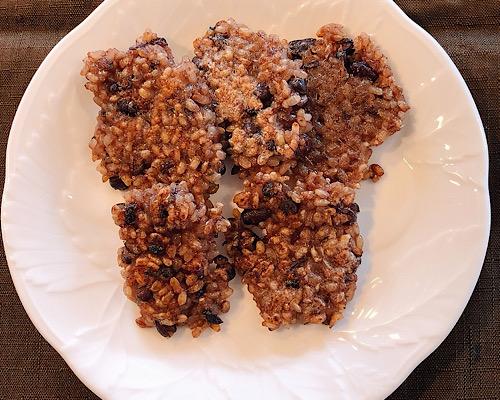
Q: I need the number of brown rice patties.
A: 5